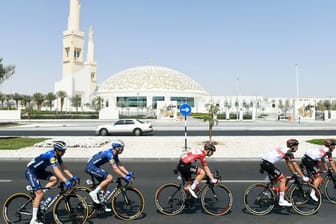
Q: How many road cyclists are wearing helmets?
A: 5